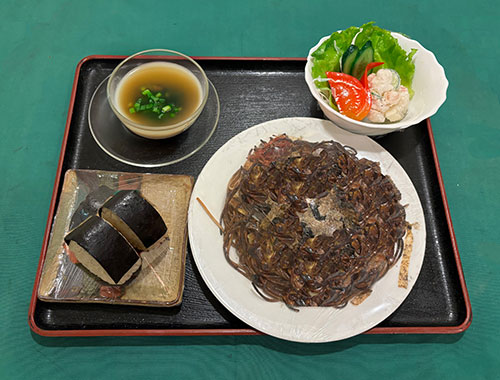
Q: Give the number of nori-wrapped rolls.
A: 2